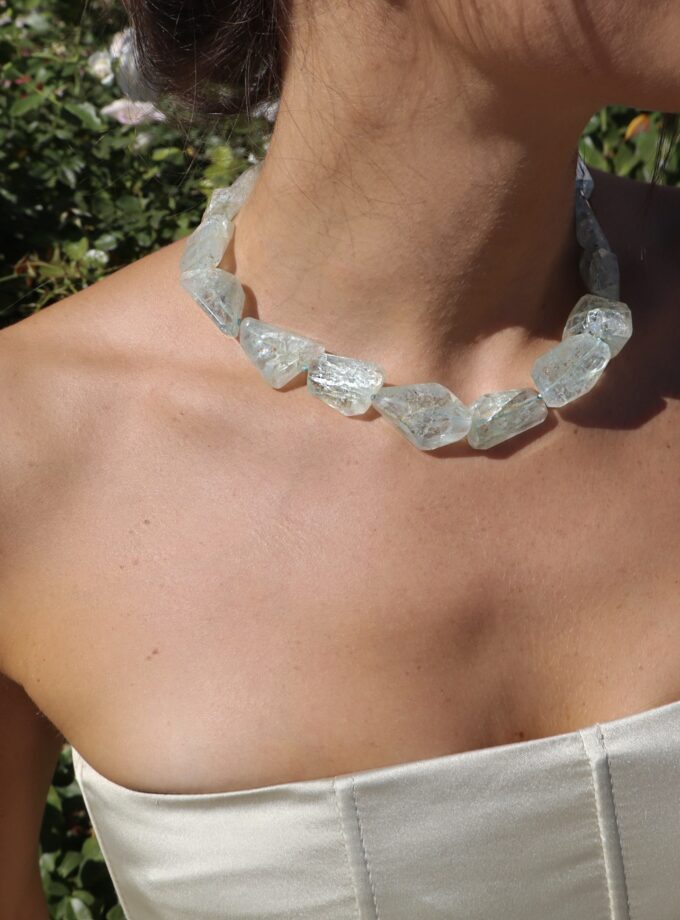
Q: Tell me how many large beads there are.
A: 13